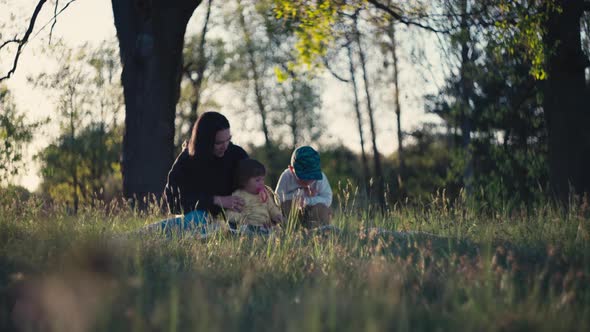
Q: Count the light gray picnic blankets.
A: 1